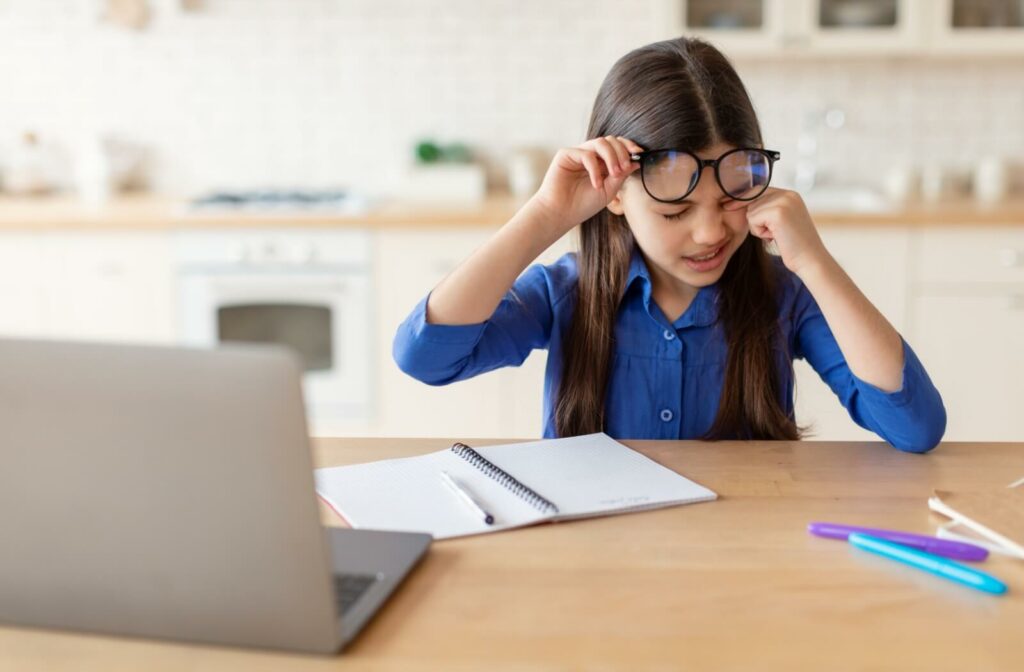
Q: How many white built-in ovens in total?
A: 1